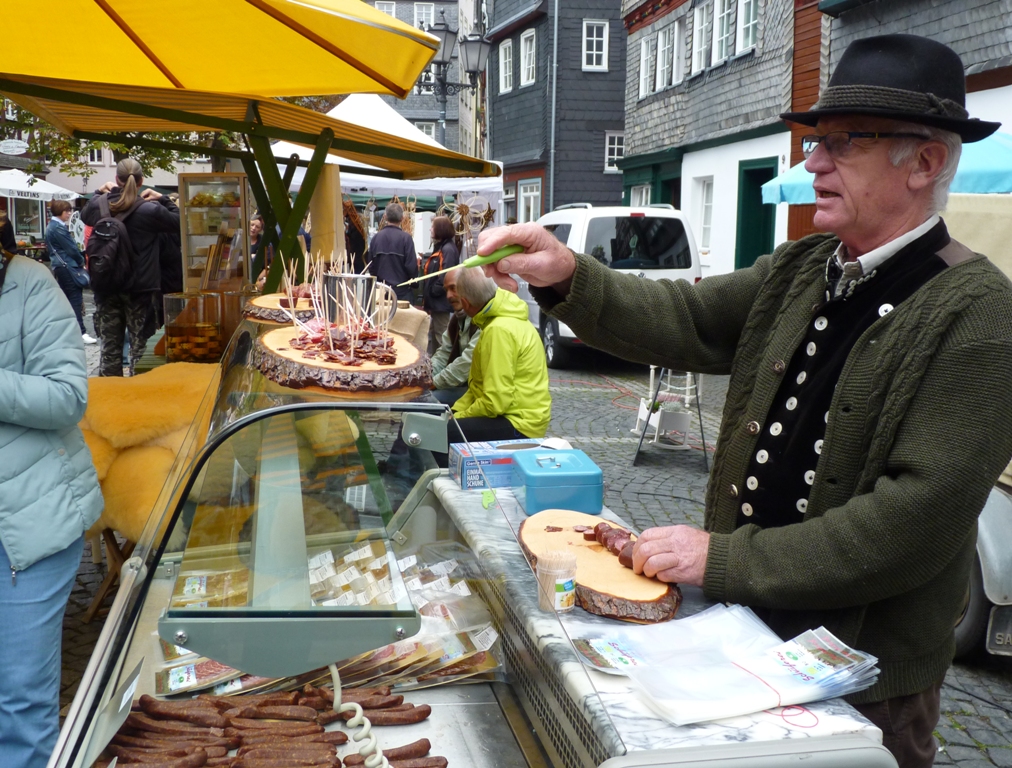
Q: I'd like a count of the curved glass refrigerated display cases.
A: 1